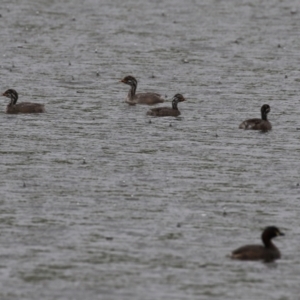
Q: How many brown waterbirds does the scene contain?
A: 5